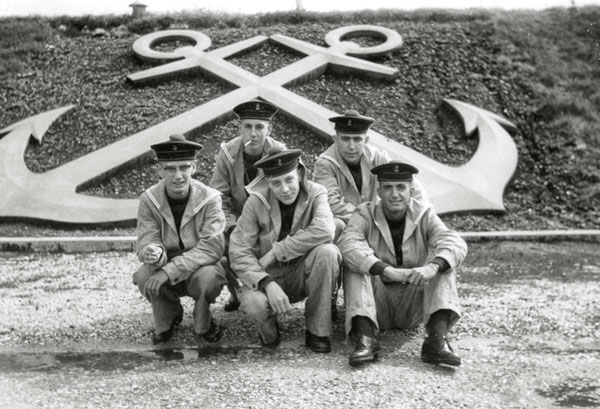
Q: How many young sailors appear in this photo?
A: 5